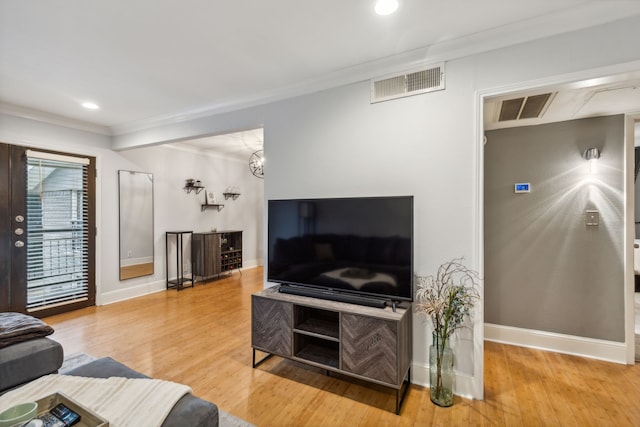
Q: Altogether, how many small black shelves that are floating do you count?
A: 3